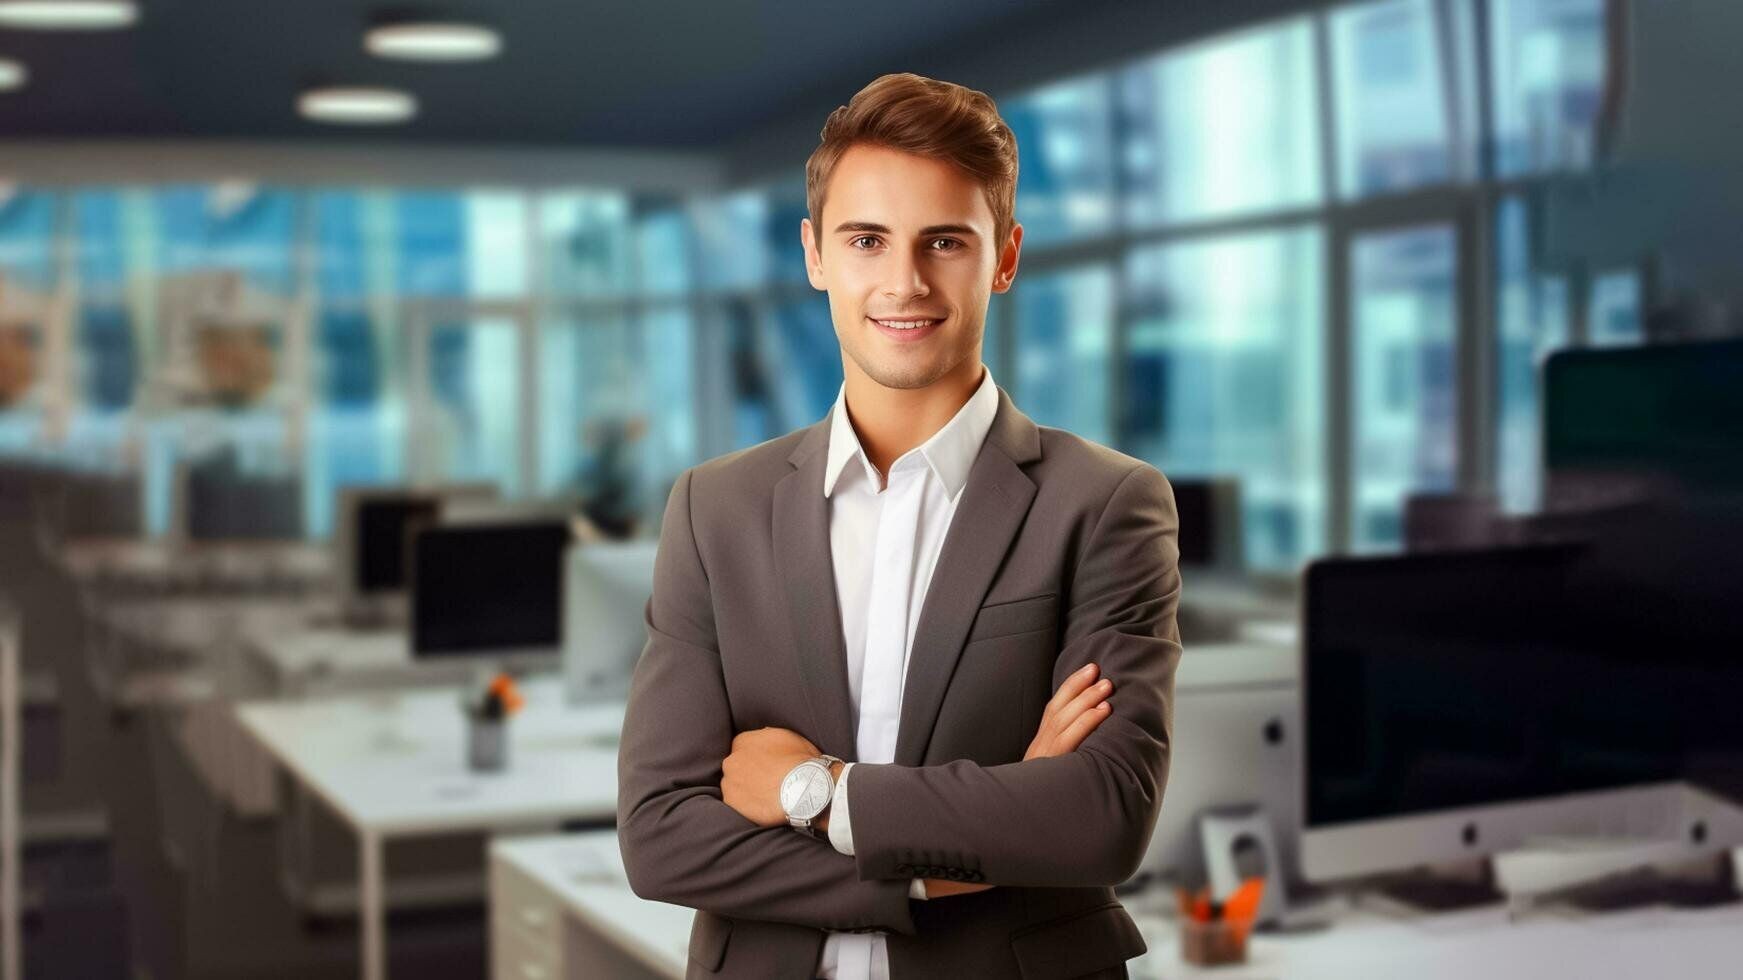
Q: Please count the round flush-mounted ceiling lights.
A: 4